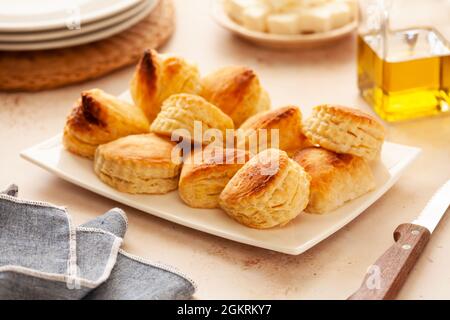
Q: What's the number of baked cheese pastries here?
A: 10